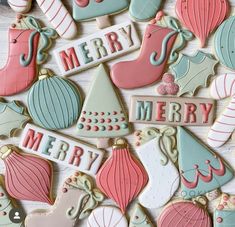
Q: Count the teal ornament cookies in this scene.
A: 2